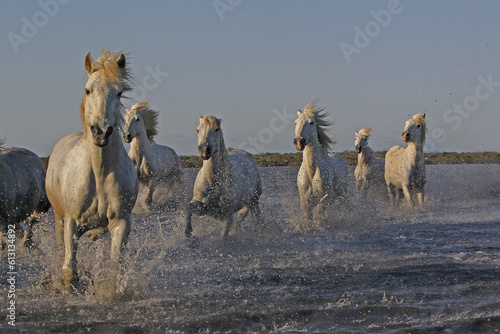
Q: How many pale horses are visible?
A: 7